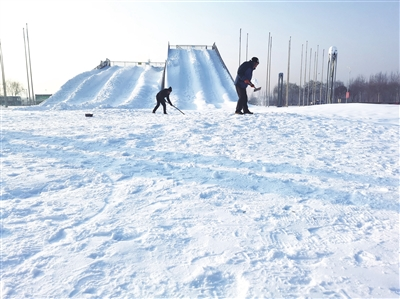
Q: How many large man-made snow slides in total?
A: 2